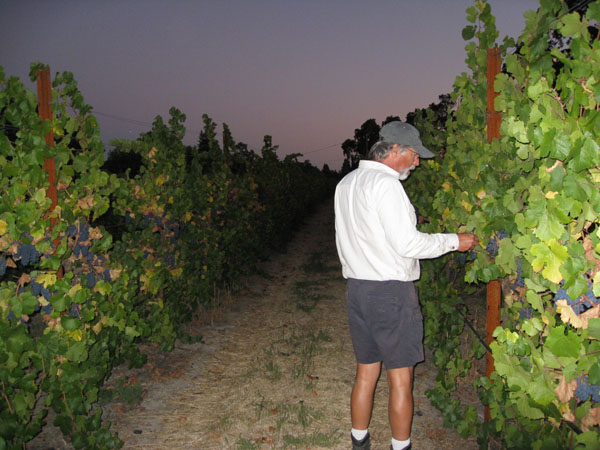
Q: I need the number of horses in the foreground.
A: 0